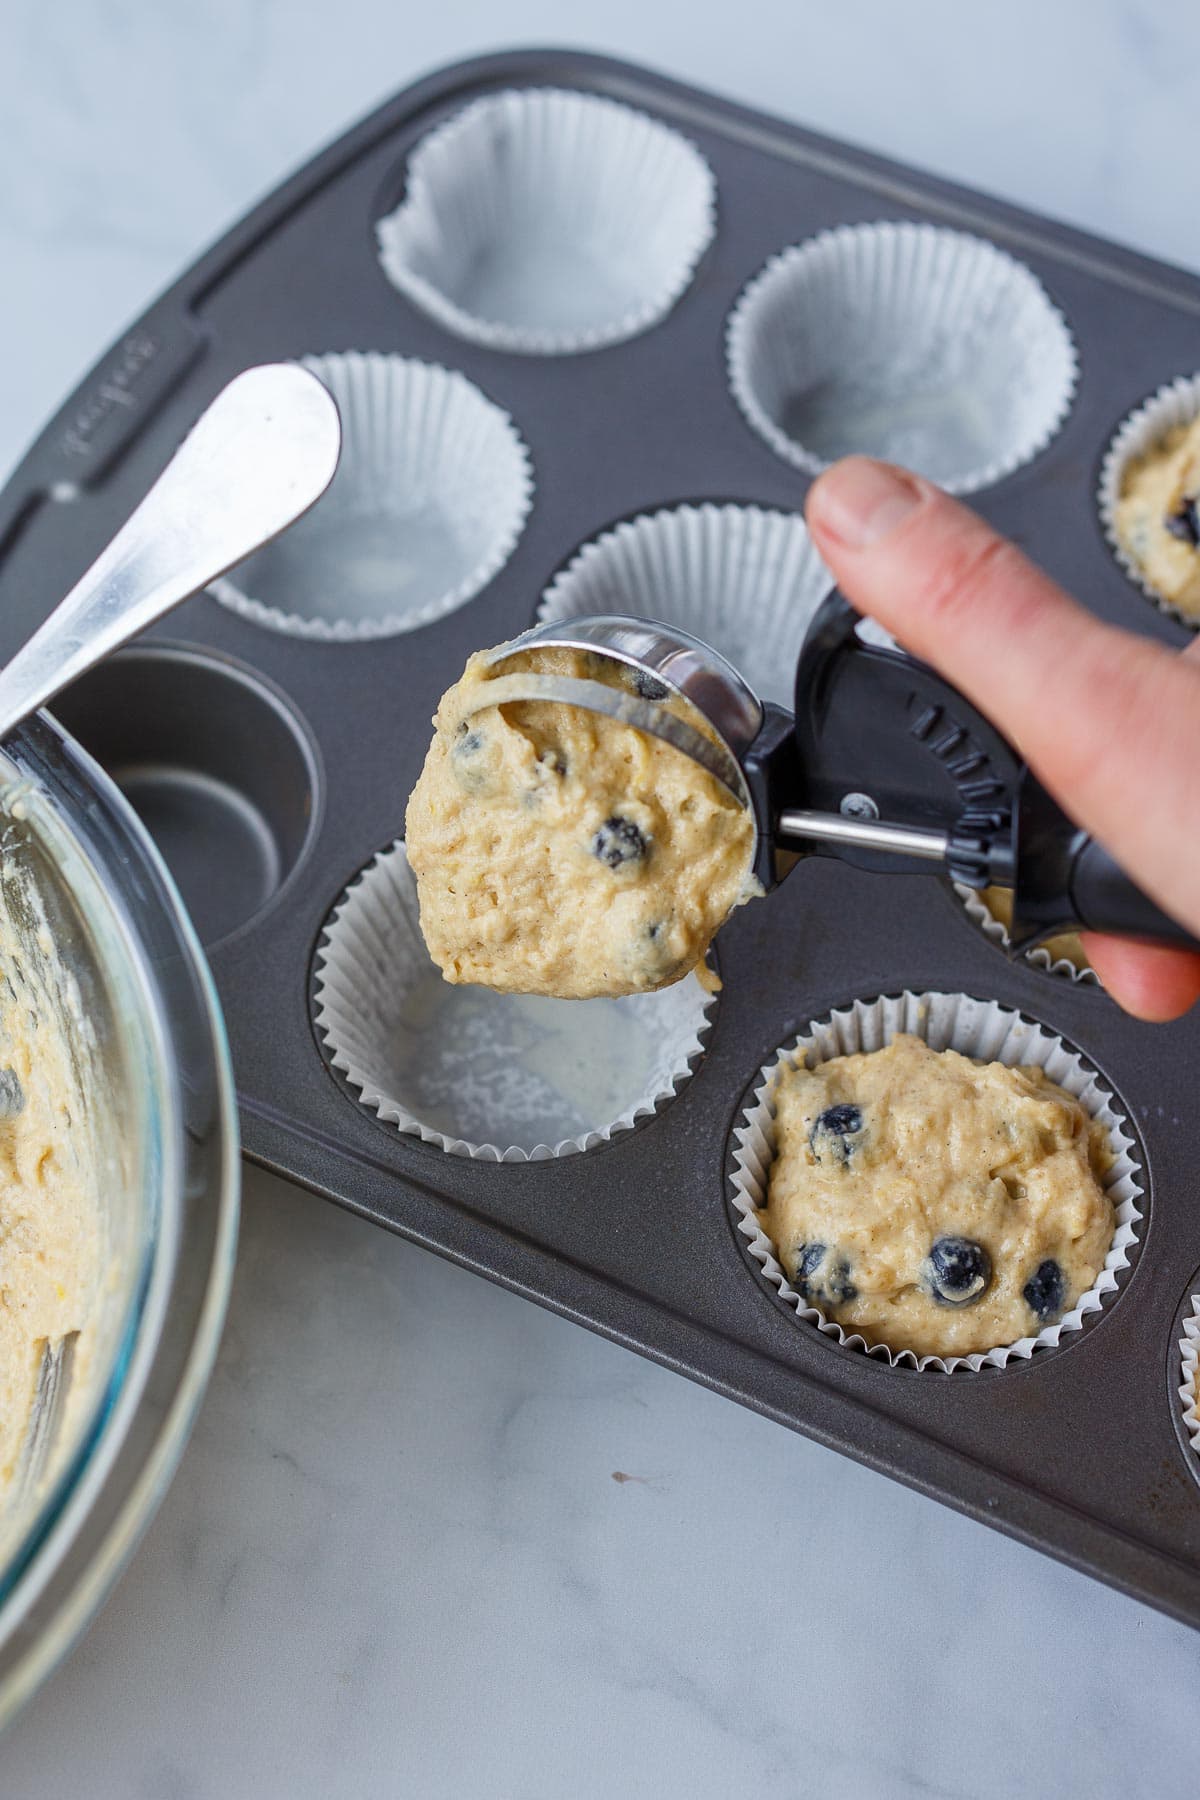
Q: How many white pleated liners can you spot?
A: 9